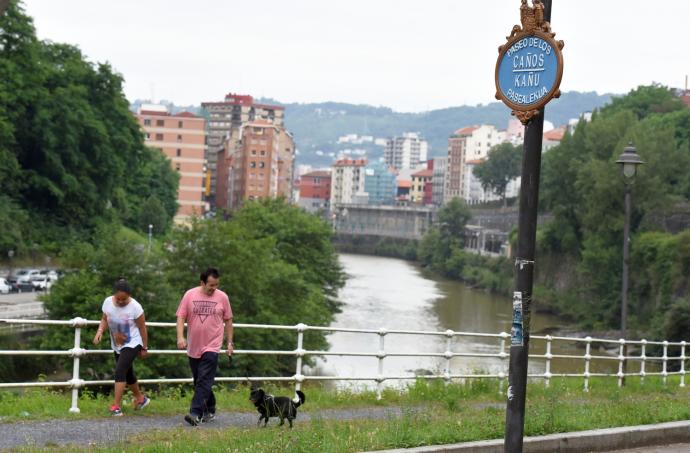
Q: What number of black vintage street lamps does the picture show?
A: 1